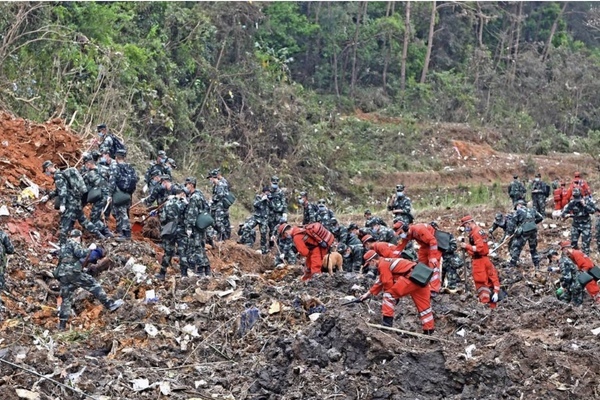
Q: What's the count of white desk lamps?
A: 0